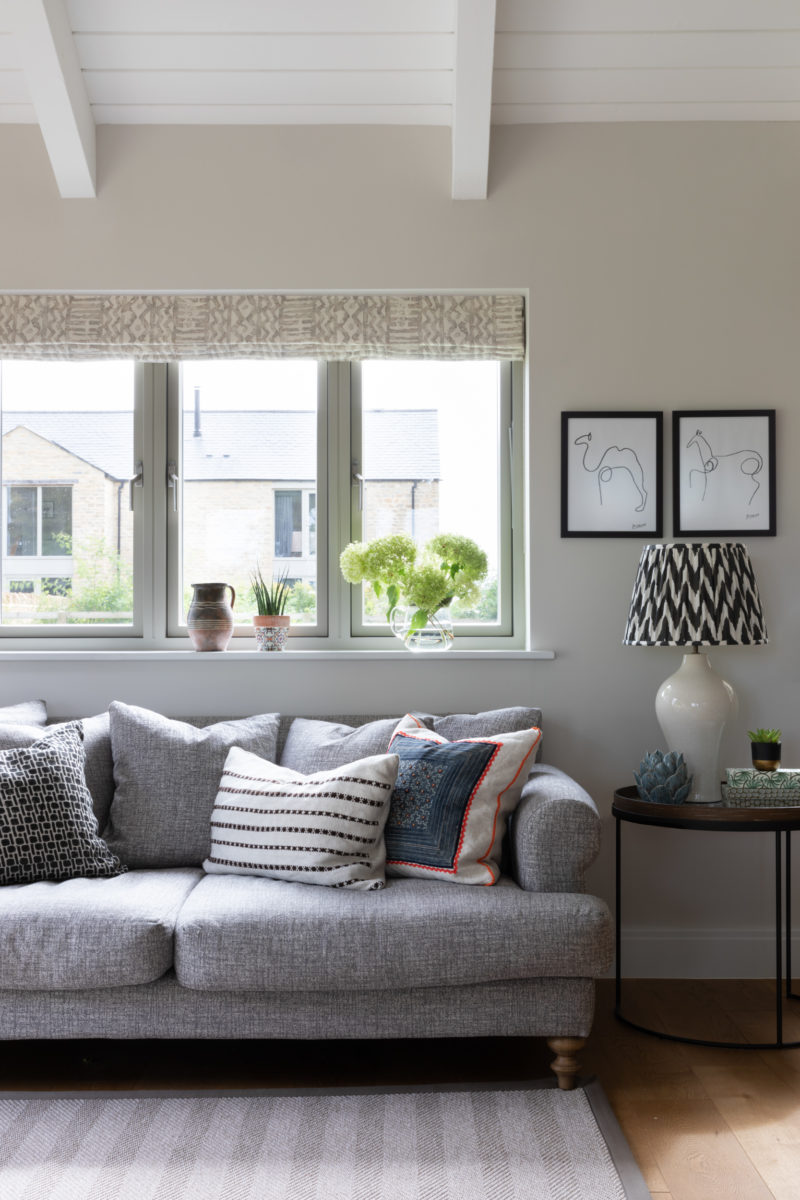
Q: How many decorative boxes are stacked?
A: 2